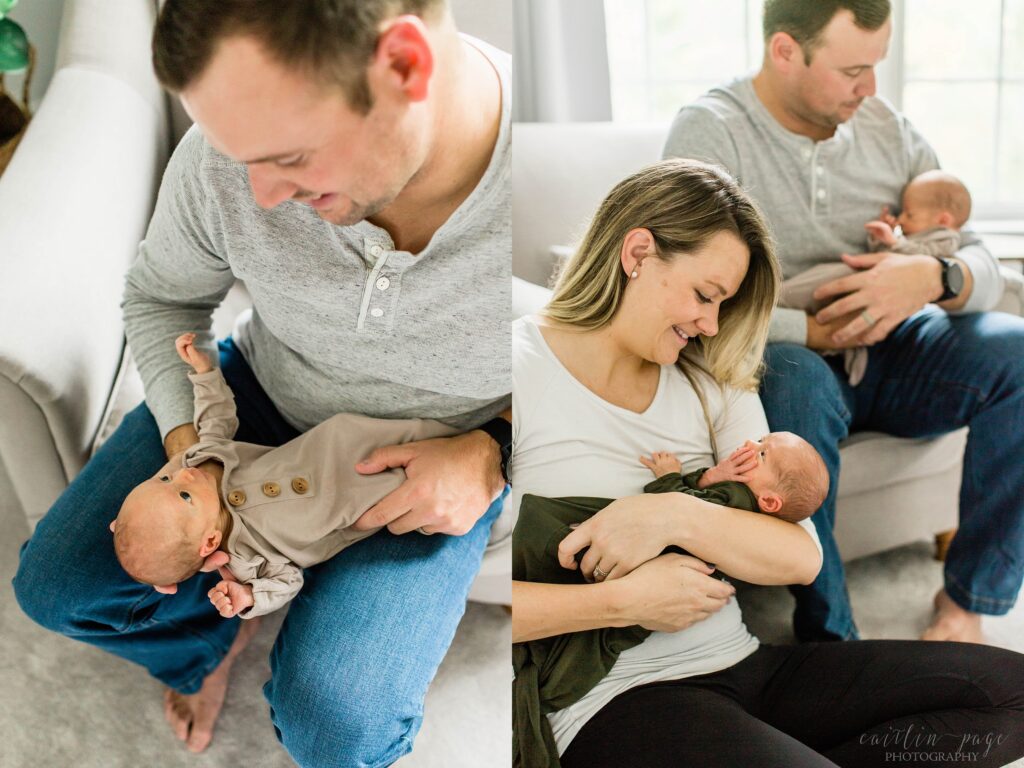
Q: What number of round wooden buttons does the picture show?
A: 3